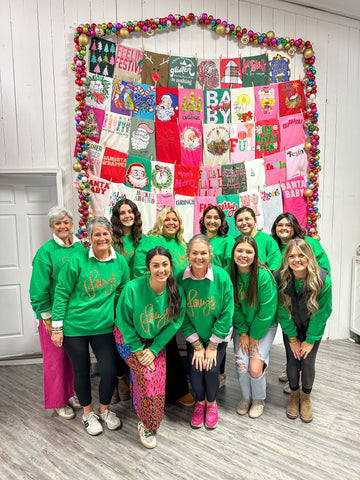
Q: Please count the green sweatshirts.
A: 11